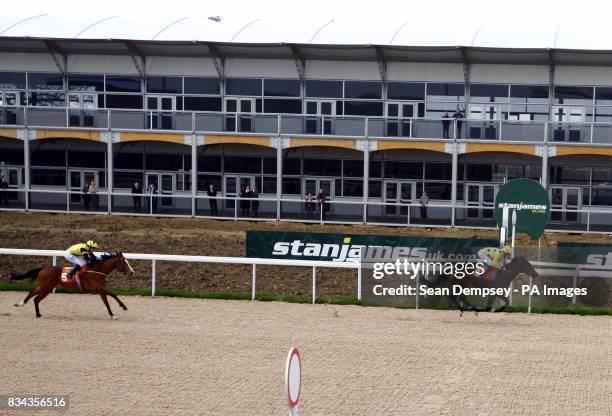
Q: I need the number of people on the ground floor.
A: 11